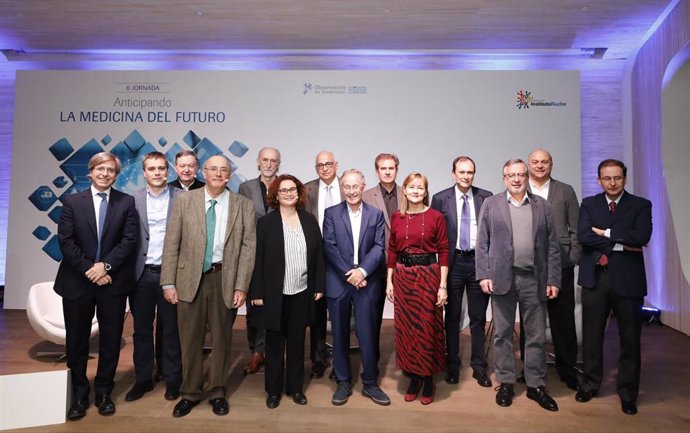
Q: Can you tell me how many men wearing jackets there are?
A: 12